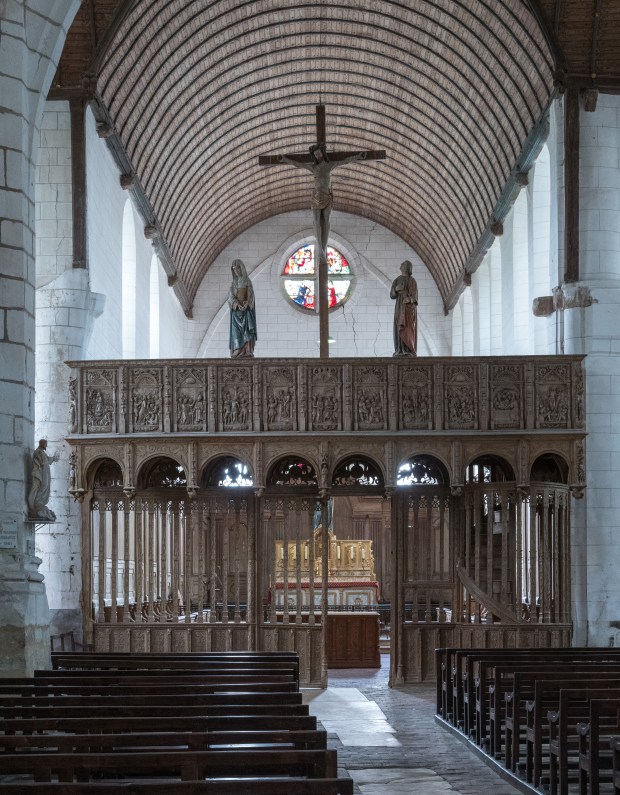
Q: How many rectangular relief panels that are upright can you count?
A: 11